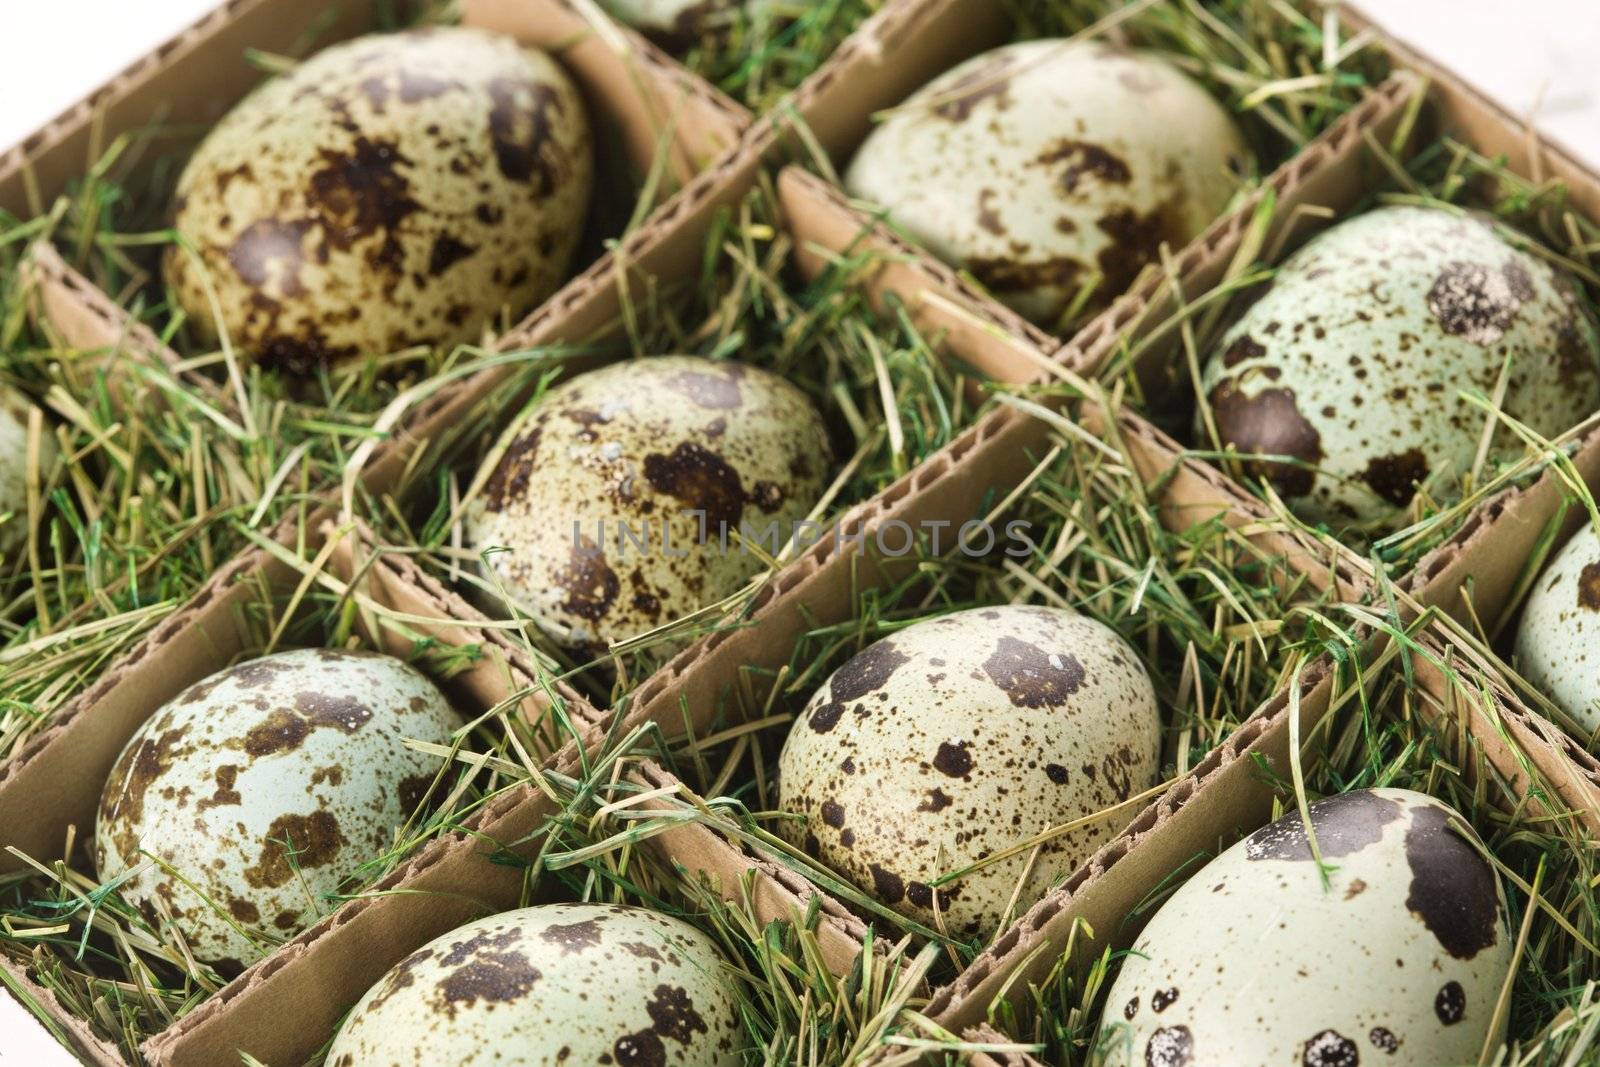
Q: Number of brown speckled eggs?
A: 11